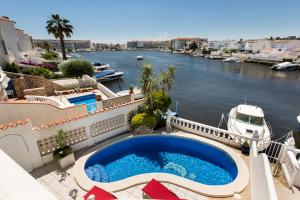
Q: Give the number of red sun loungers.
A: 2